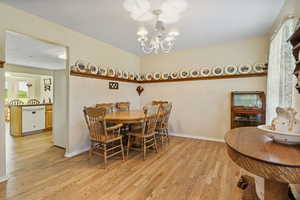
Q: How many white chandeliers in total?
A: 1